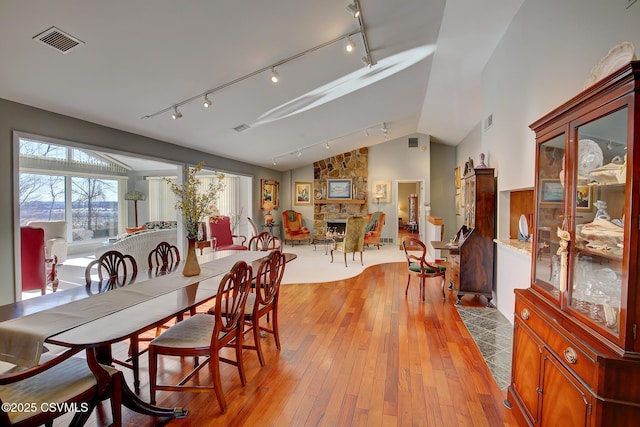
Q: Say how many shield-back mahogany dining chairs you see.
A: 6